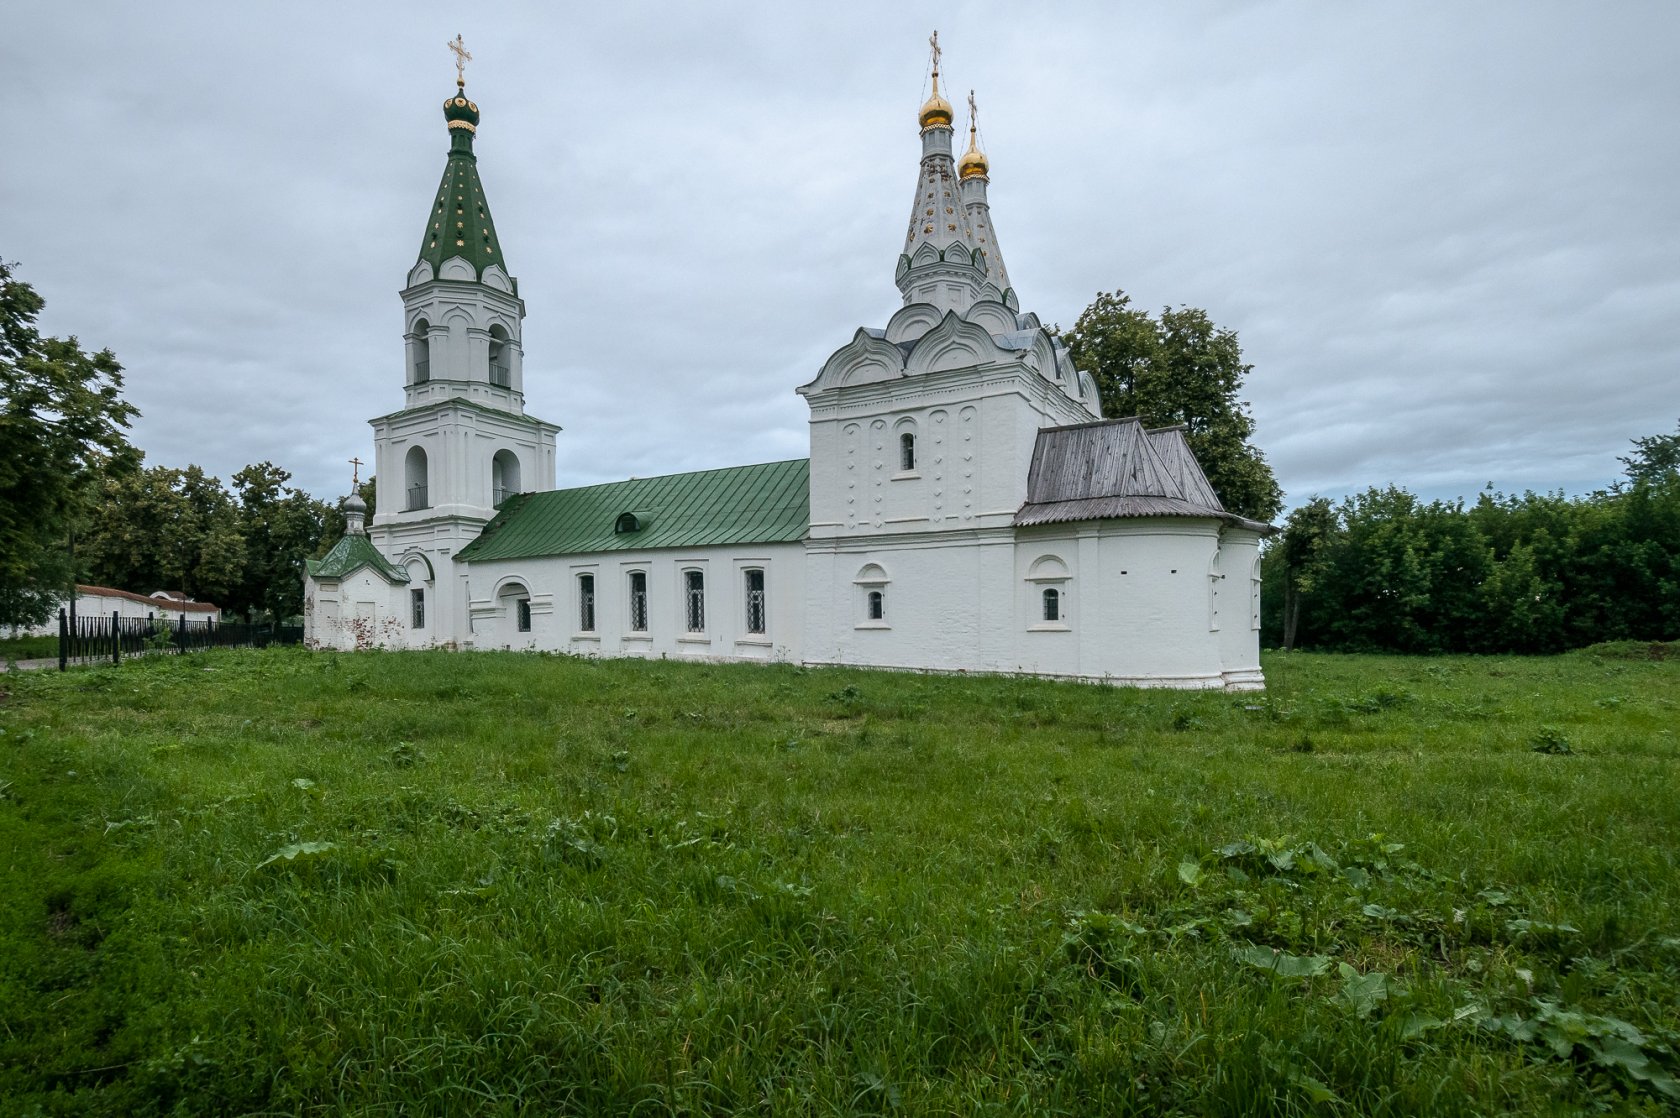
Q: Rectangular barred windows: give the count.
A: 6